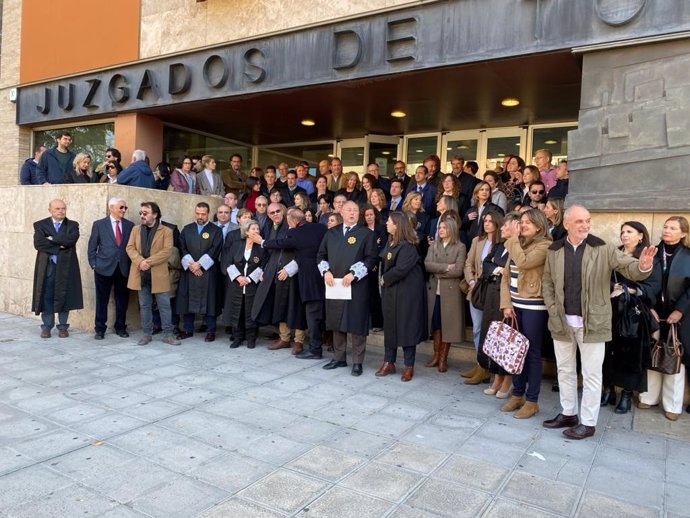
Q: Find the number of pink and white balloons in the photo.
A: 0